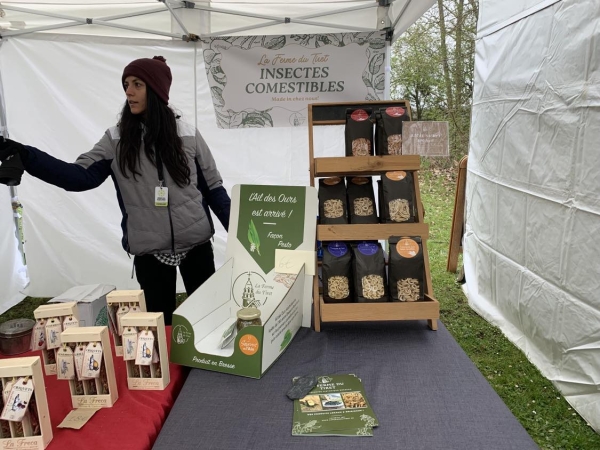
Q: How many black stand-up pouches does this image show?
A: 8